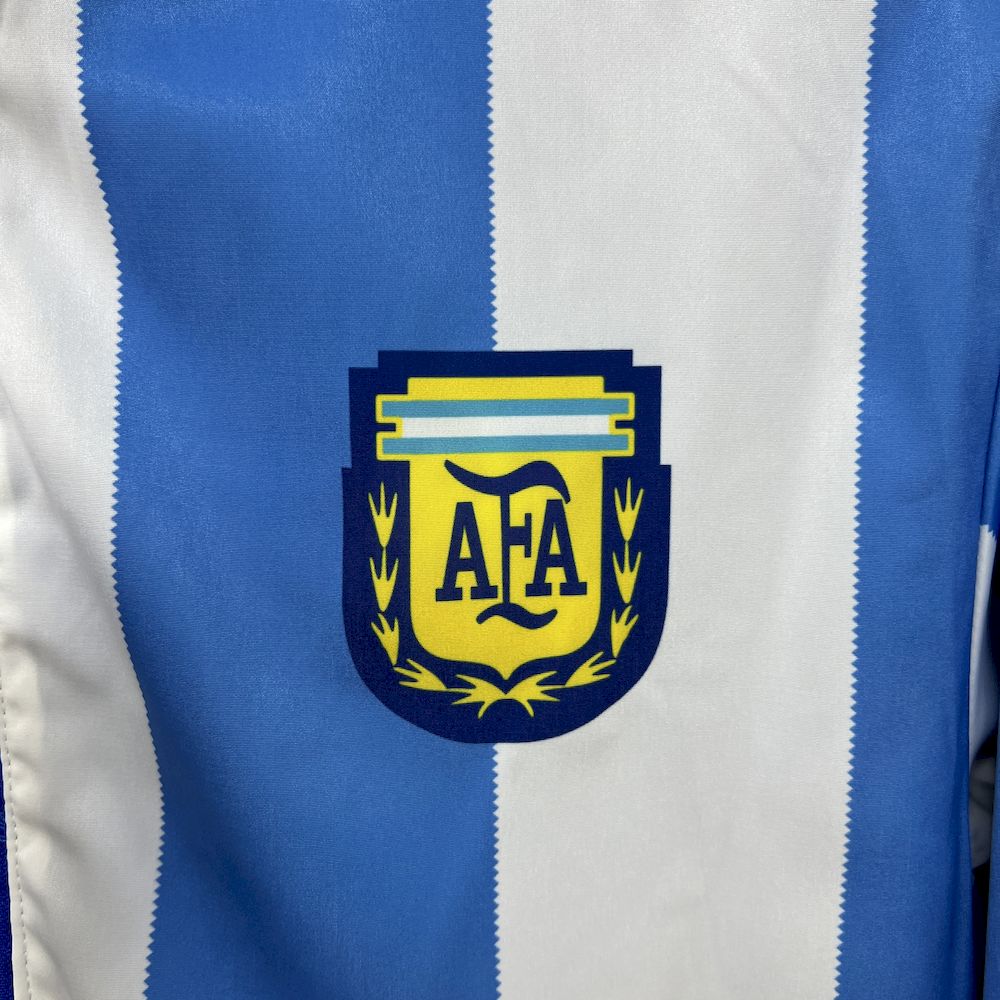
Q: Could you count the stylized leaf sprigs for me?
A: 10